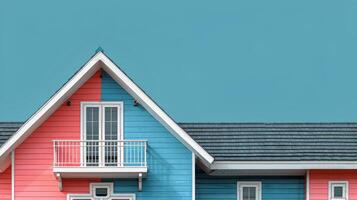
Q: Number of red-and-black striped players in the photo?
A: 0